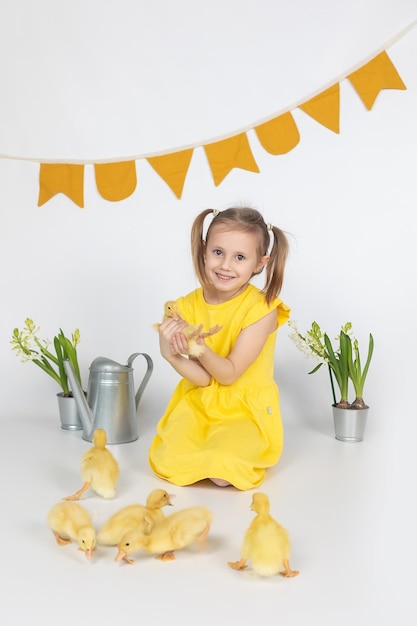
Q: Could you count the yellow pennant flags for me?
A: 7